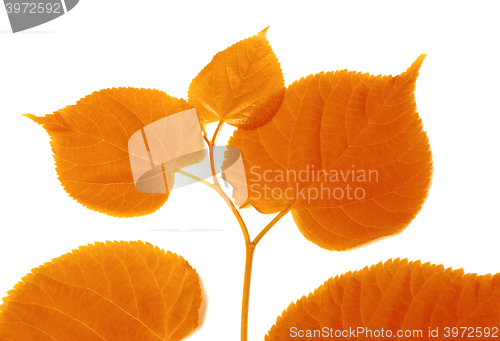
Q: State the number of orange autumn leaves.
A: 5